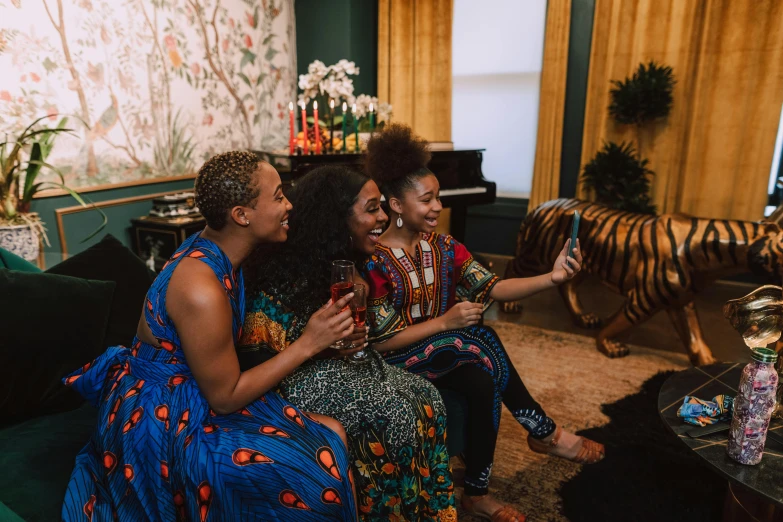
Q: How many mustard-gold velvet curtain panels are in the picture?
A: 3